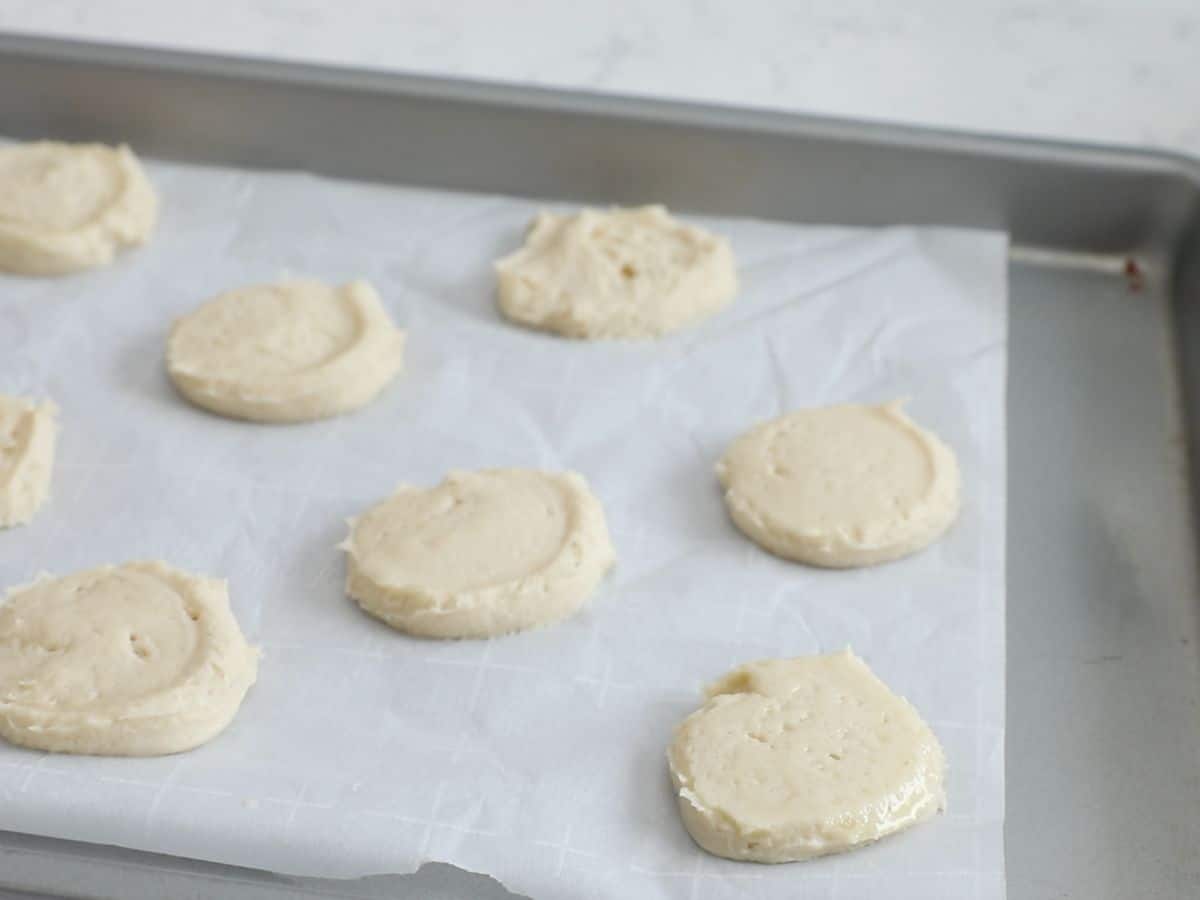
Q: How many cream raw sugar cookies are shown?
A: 8